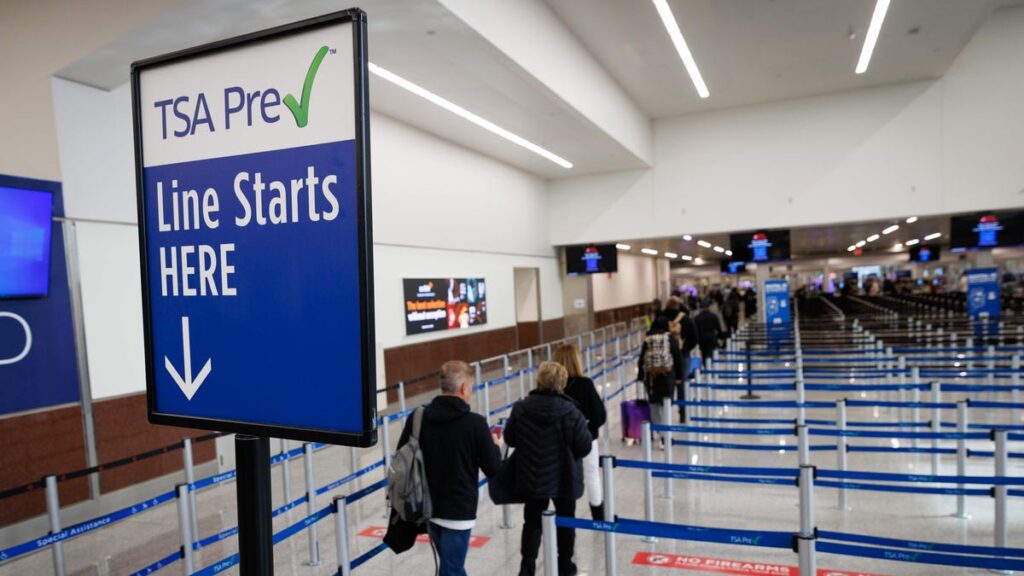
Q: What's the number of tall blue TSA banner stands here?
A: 2